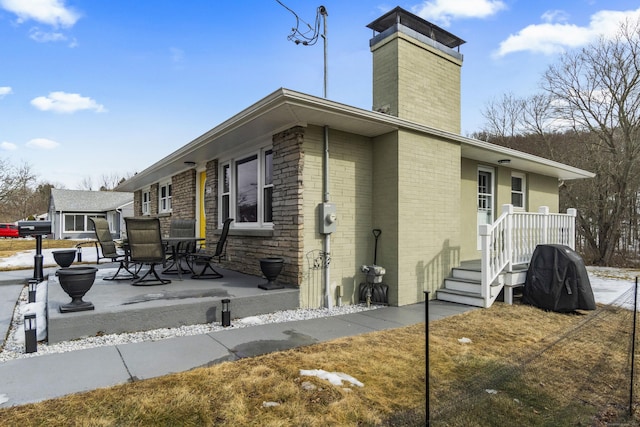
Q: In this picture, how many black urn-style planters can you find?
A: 3